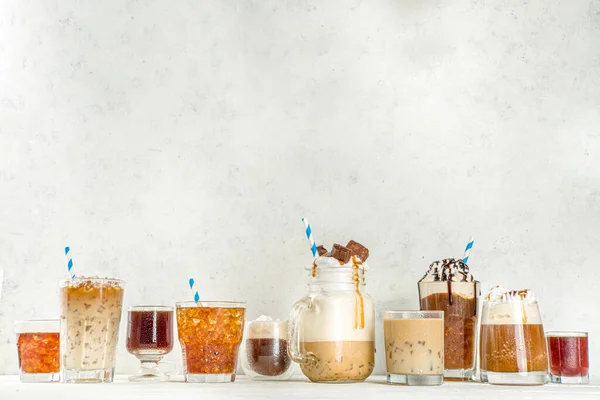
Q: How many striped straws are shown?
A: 4